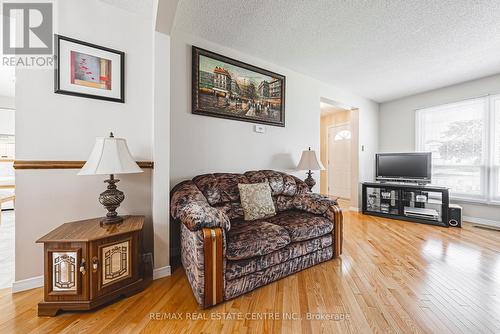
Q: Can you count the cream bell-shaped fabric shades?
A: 2